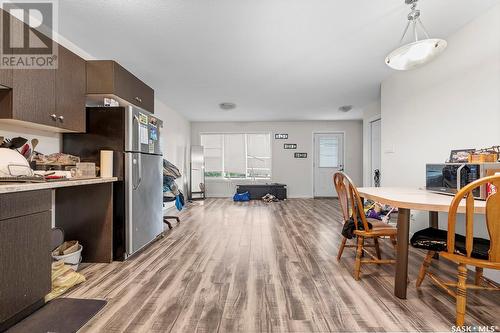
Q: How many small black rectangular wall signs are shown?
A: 3